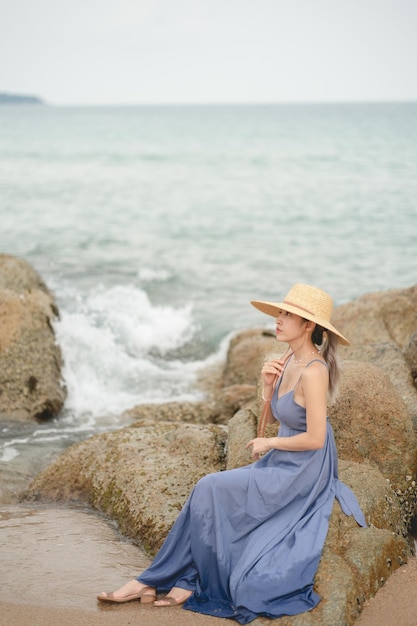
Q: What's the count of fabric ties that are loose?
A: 2